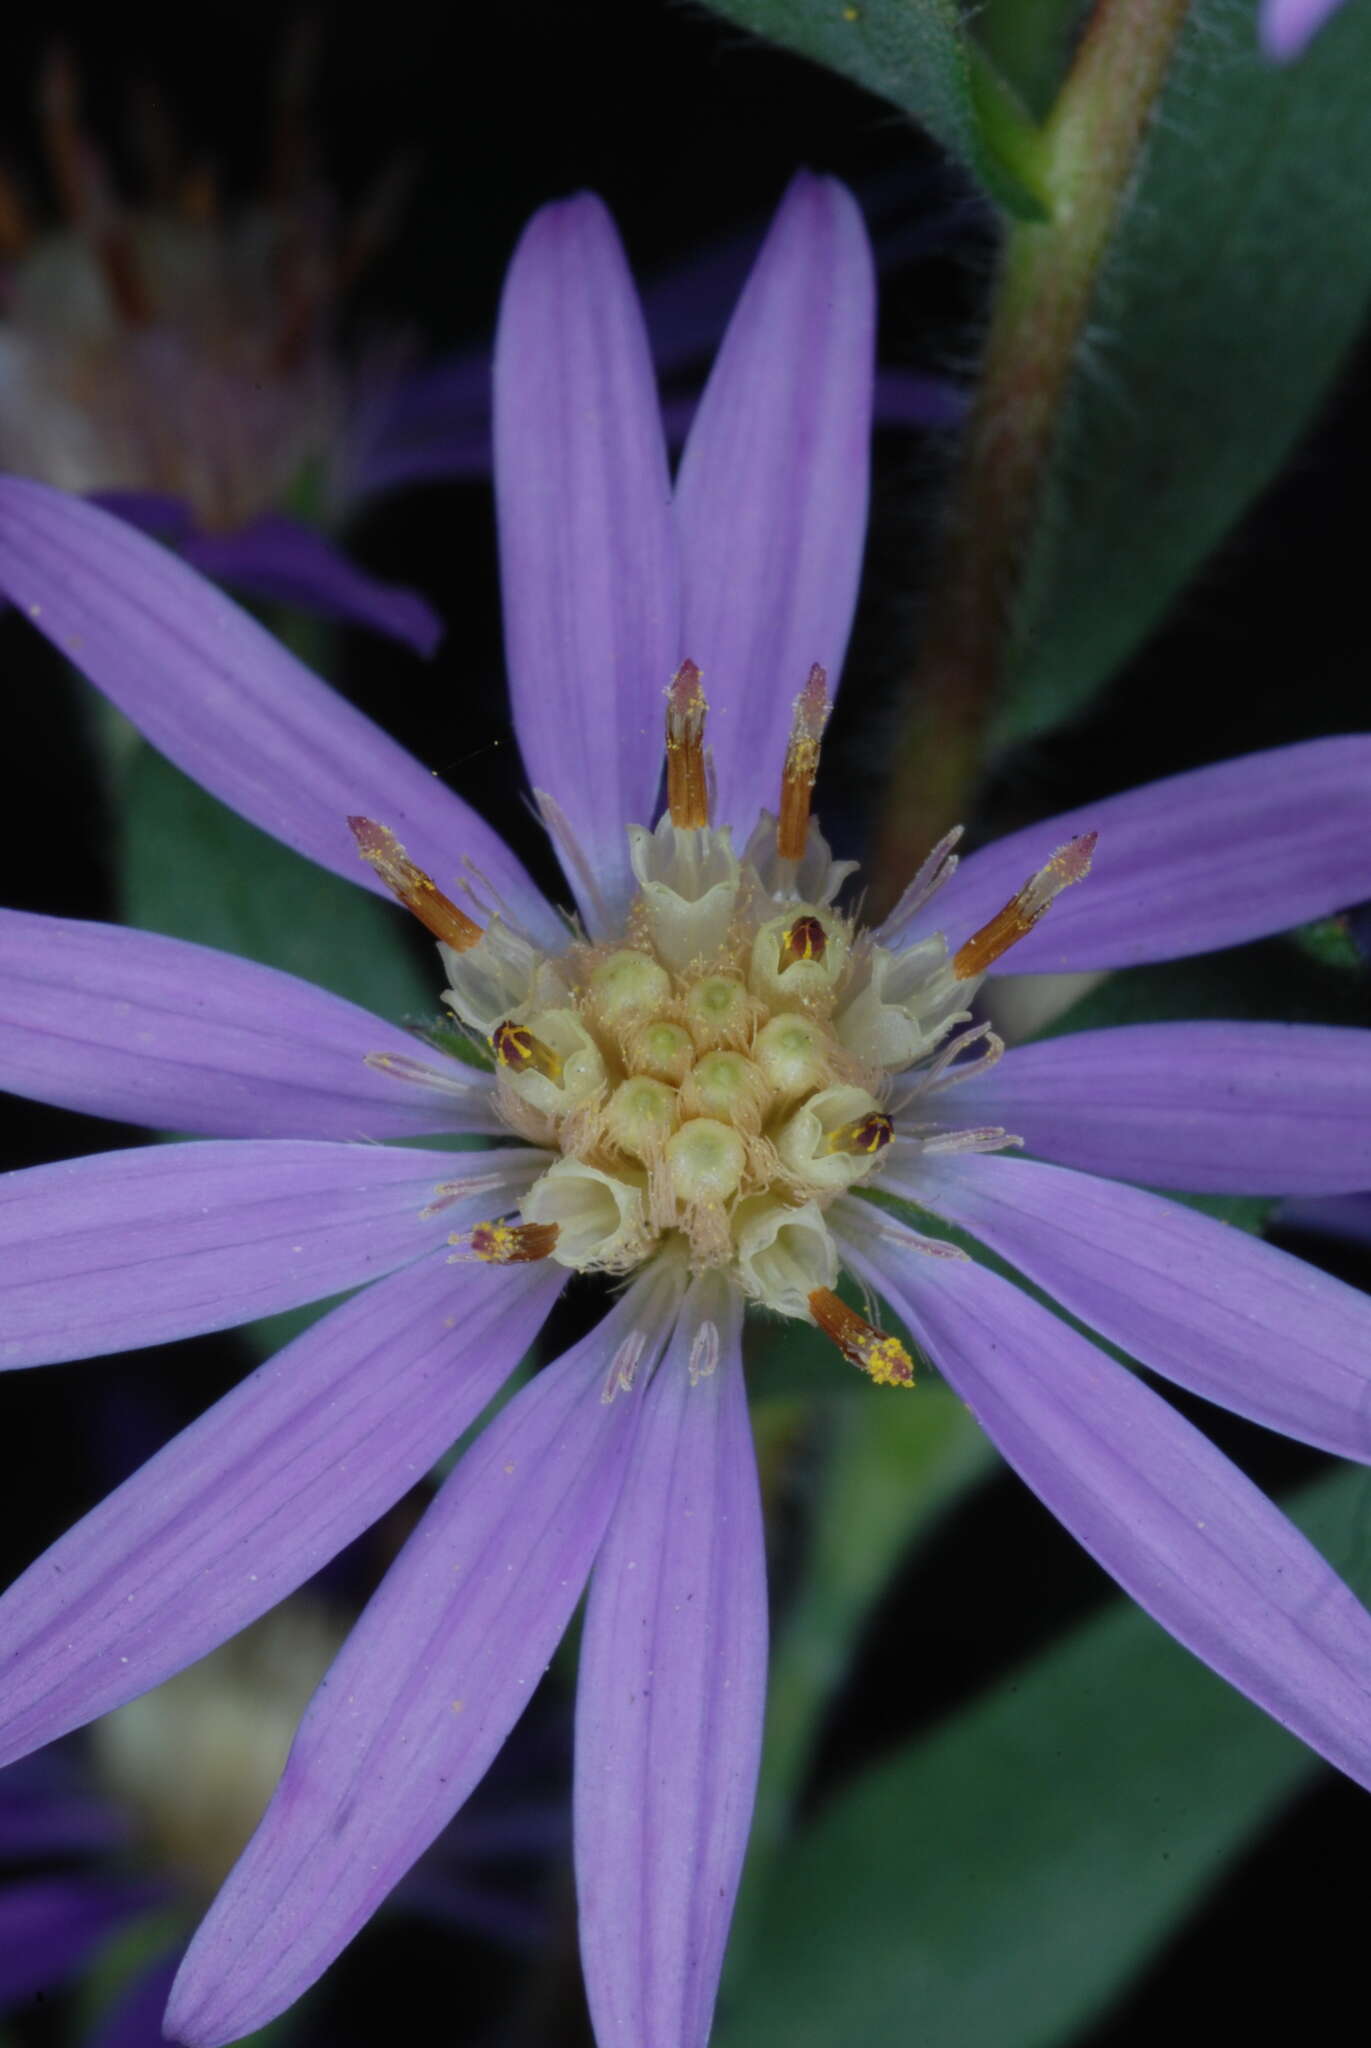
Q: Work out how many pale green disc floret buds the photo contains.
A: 7